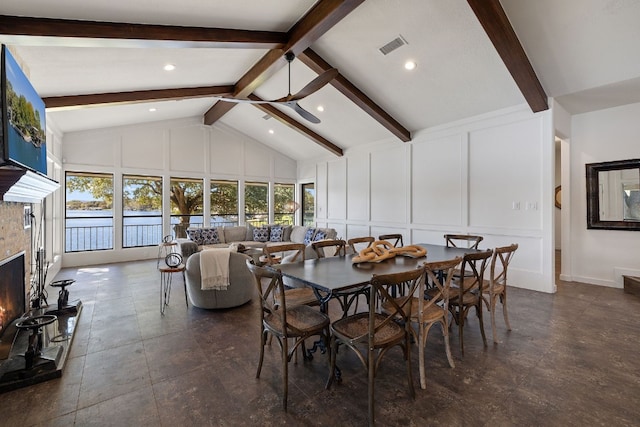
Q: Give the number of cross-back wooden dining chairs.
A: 10